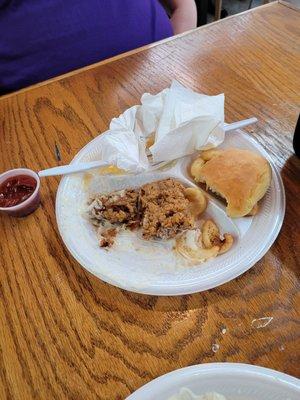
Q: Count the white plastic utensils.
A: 2